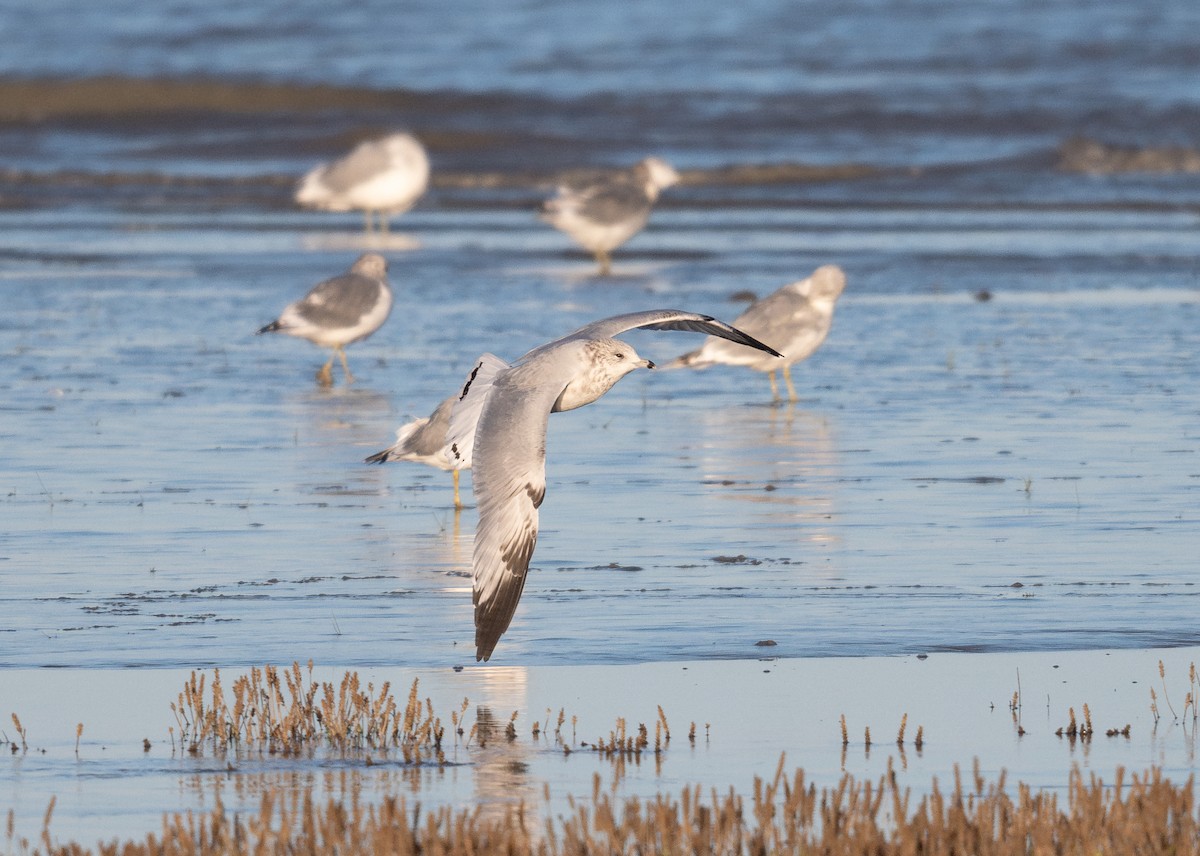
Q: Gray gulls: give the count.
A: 6